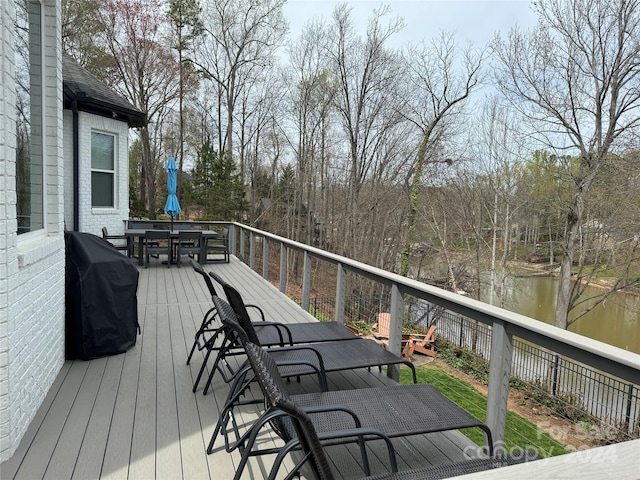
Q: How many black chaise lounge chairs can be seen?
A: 4